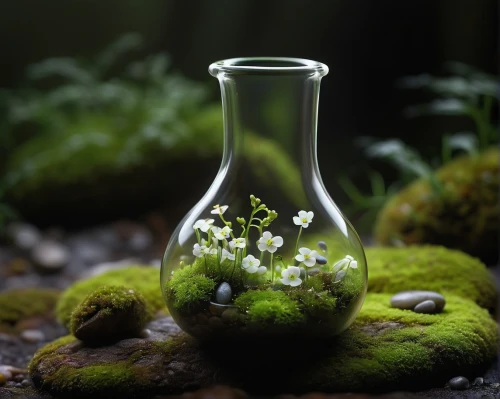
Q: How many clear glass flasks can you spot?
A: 1